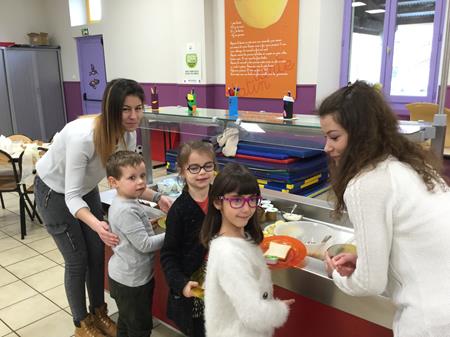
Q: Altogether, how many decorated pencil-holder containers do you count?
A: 4